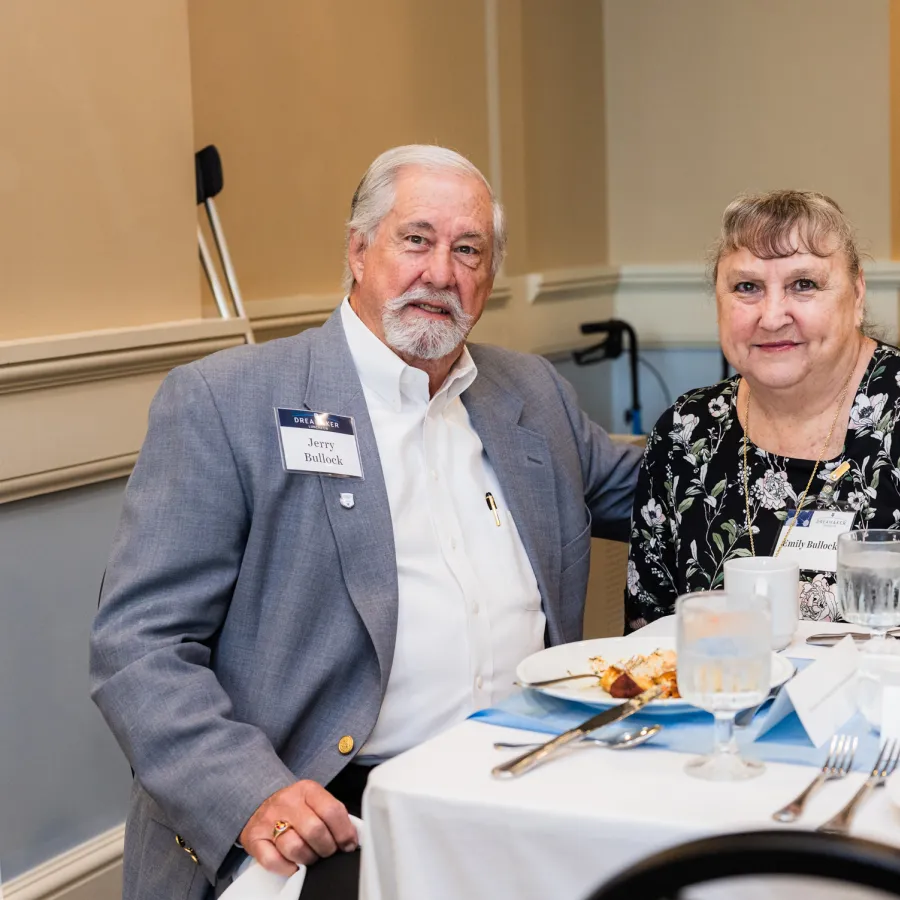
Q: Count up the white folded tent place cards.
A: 1